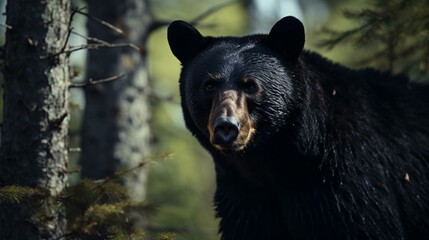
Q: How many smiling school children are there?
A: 0